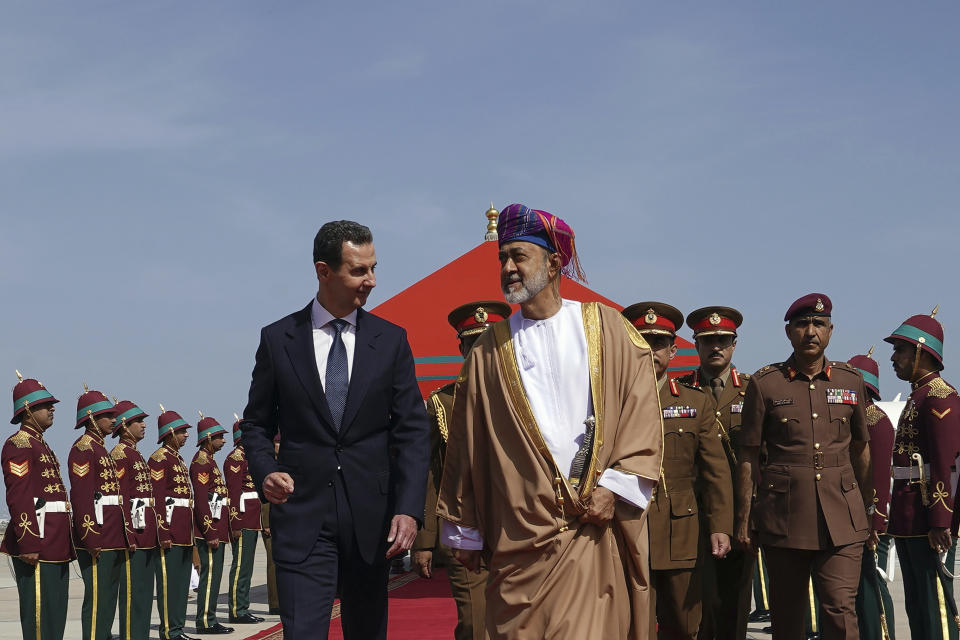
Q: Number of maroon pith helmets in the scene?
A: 8